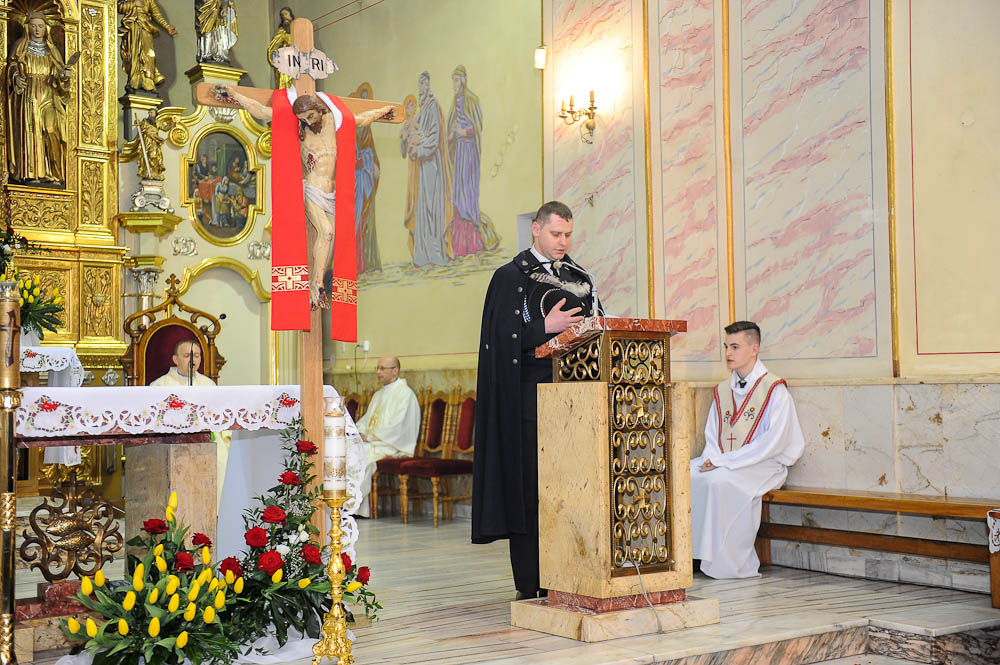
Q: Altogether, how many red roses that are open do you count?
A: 12